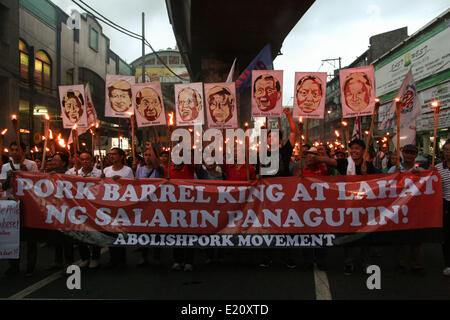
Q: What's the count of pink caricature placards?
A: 8